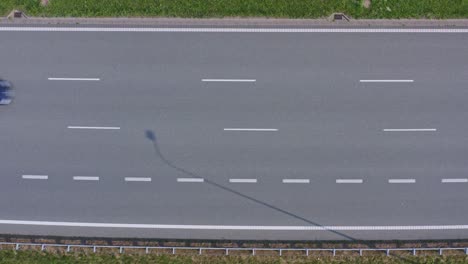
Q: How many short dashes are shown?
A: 9